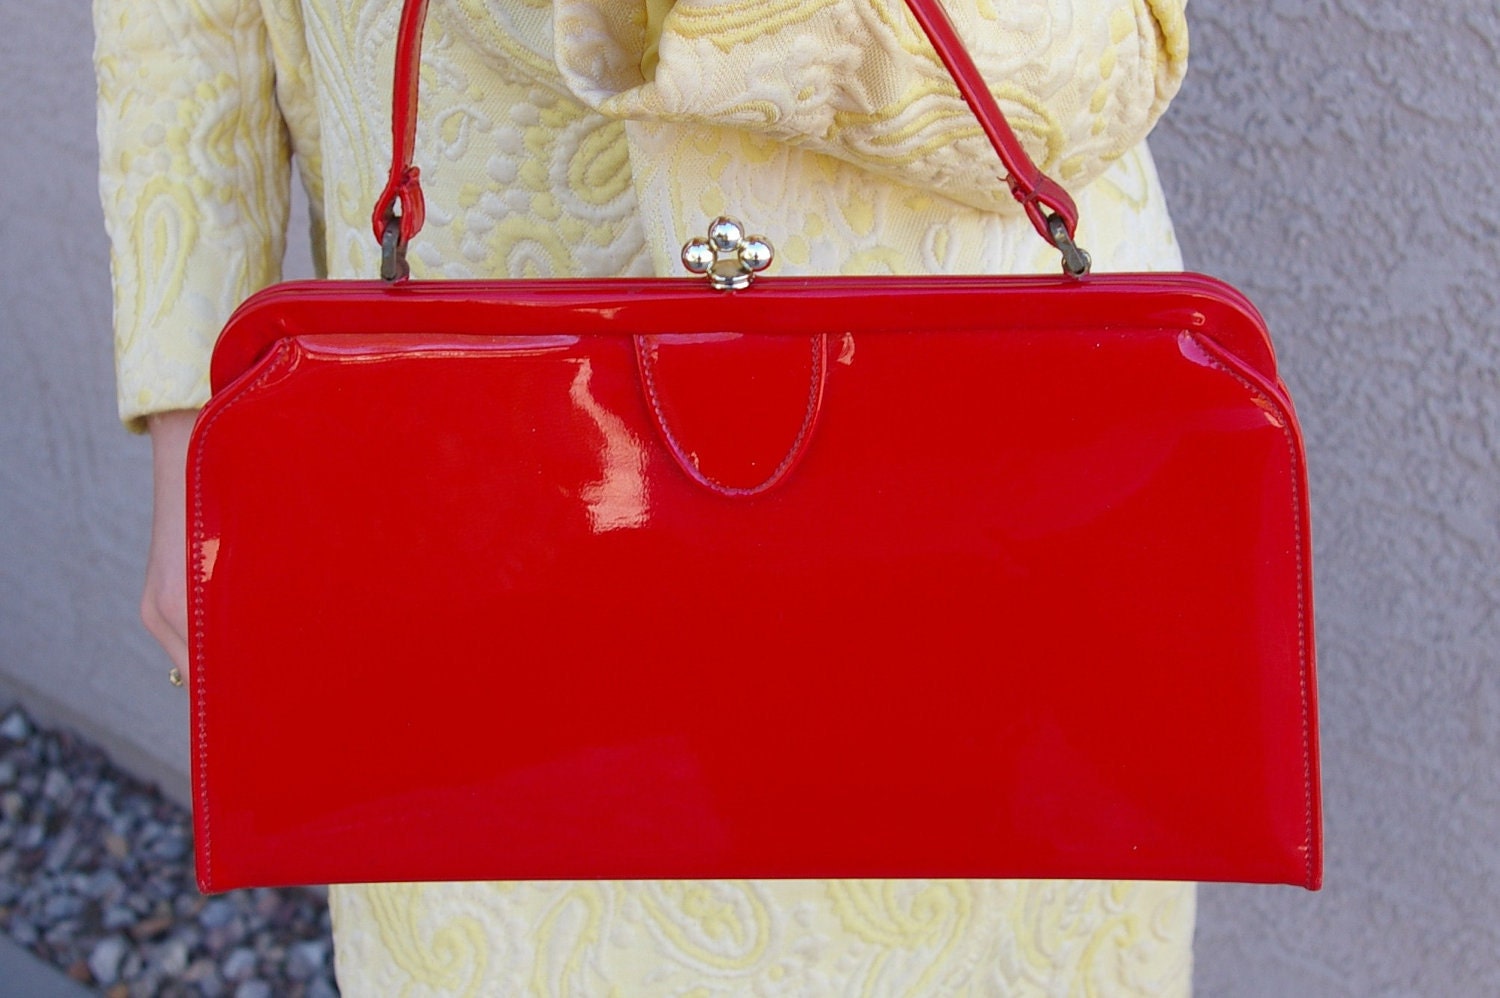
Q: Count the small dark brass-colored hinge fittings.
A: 2